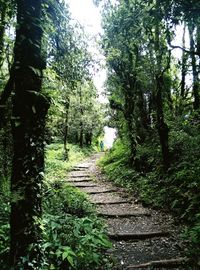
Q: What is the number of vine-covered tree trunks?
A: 1